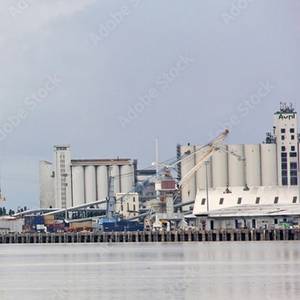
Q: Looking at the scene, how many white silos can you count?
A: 11